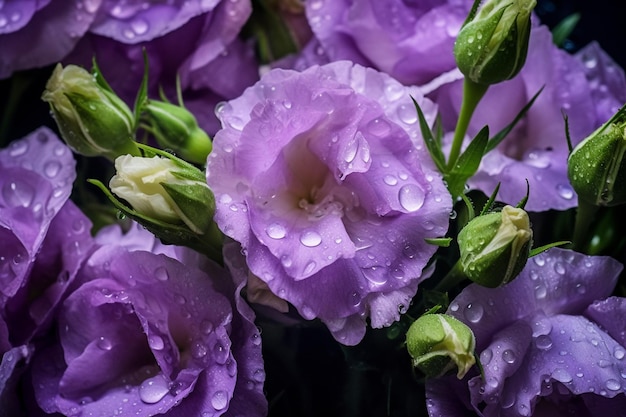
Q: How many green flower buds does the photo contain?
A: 7